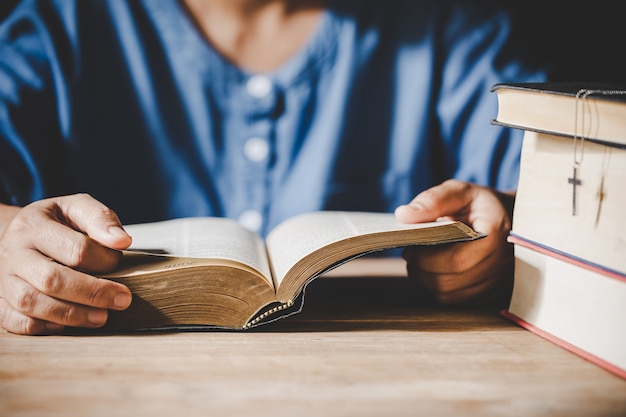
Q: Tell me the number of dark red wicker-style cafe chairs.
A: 0